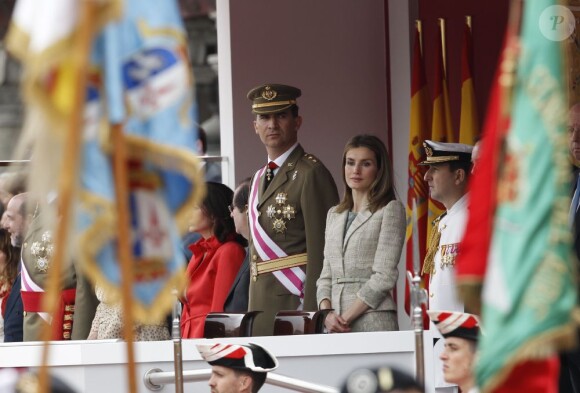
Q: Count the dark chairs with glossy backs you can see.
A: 2